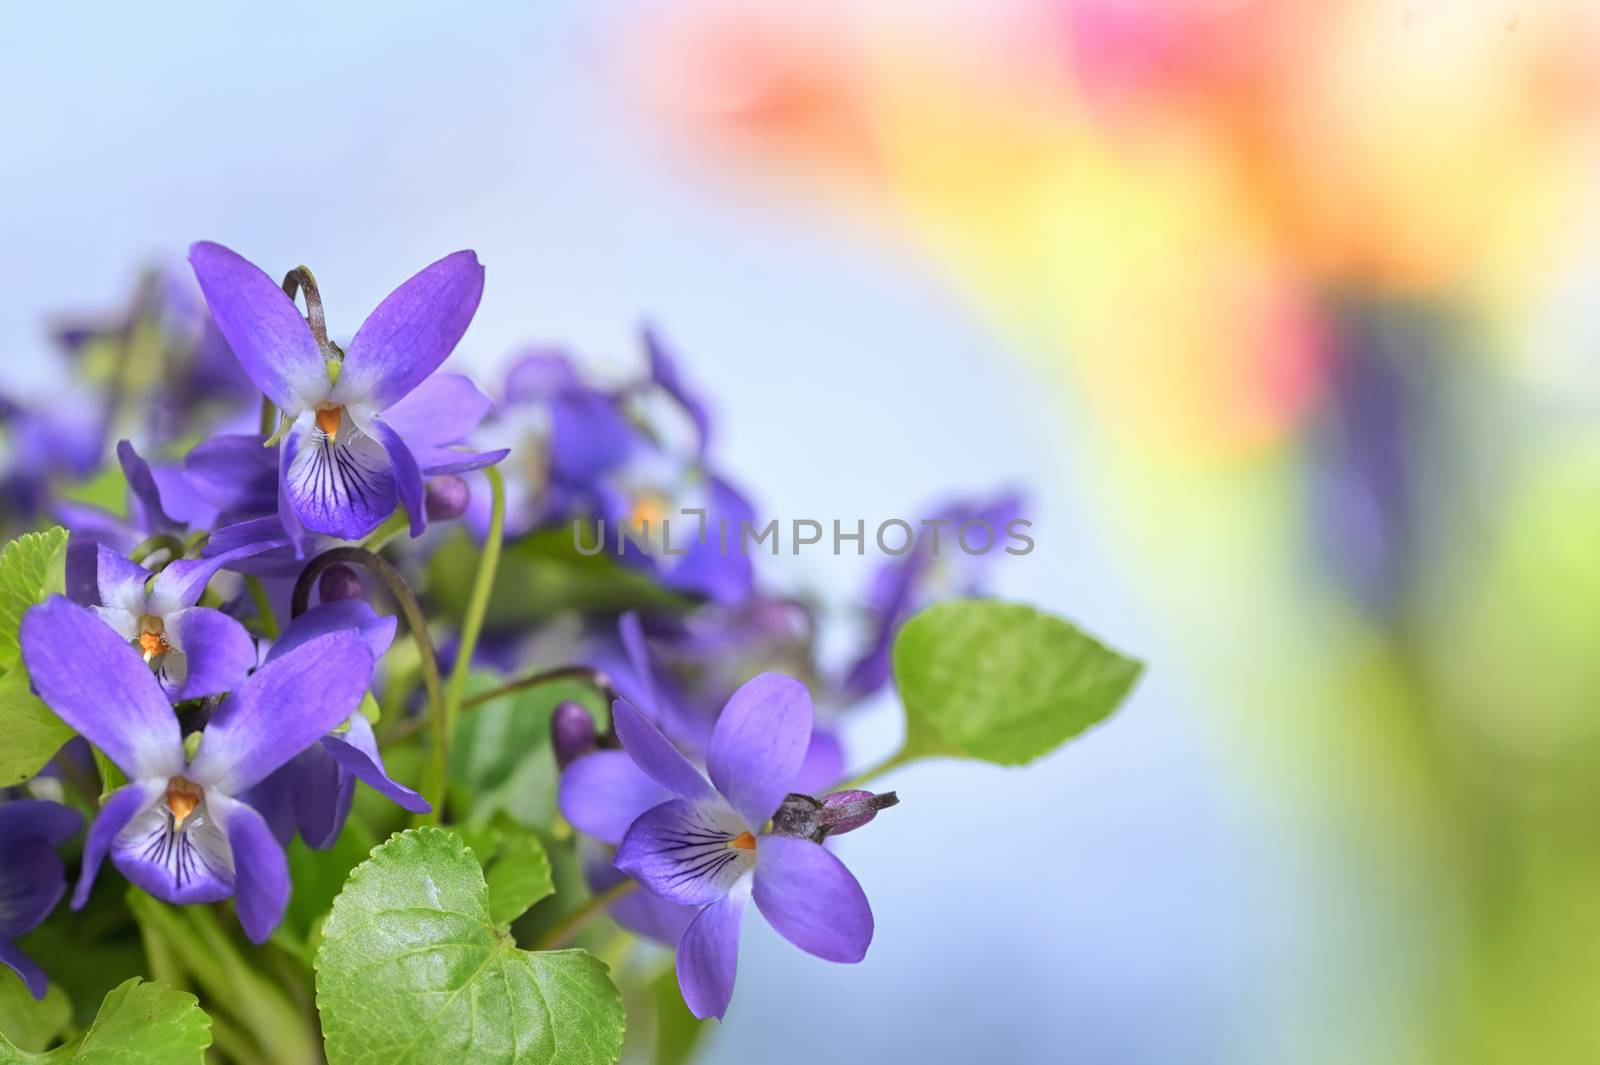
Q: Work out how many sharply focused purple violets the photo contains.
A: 4